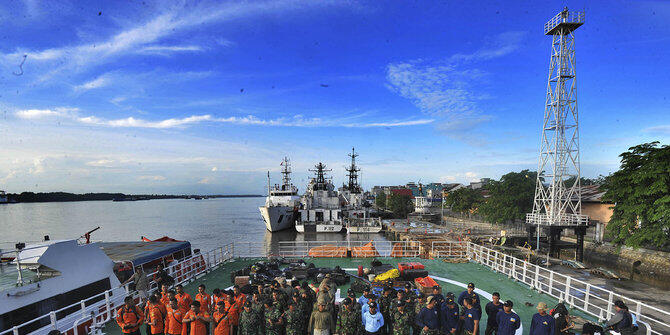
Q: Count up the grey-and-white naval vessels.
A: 3